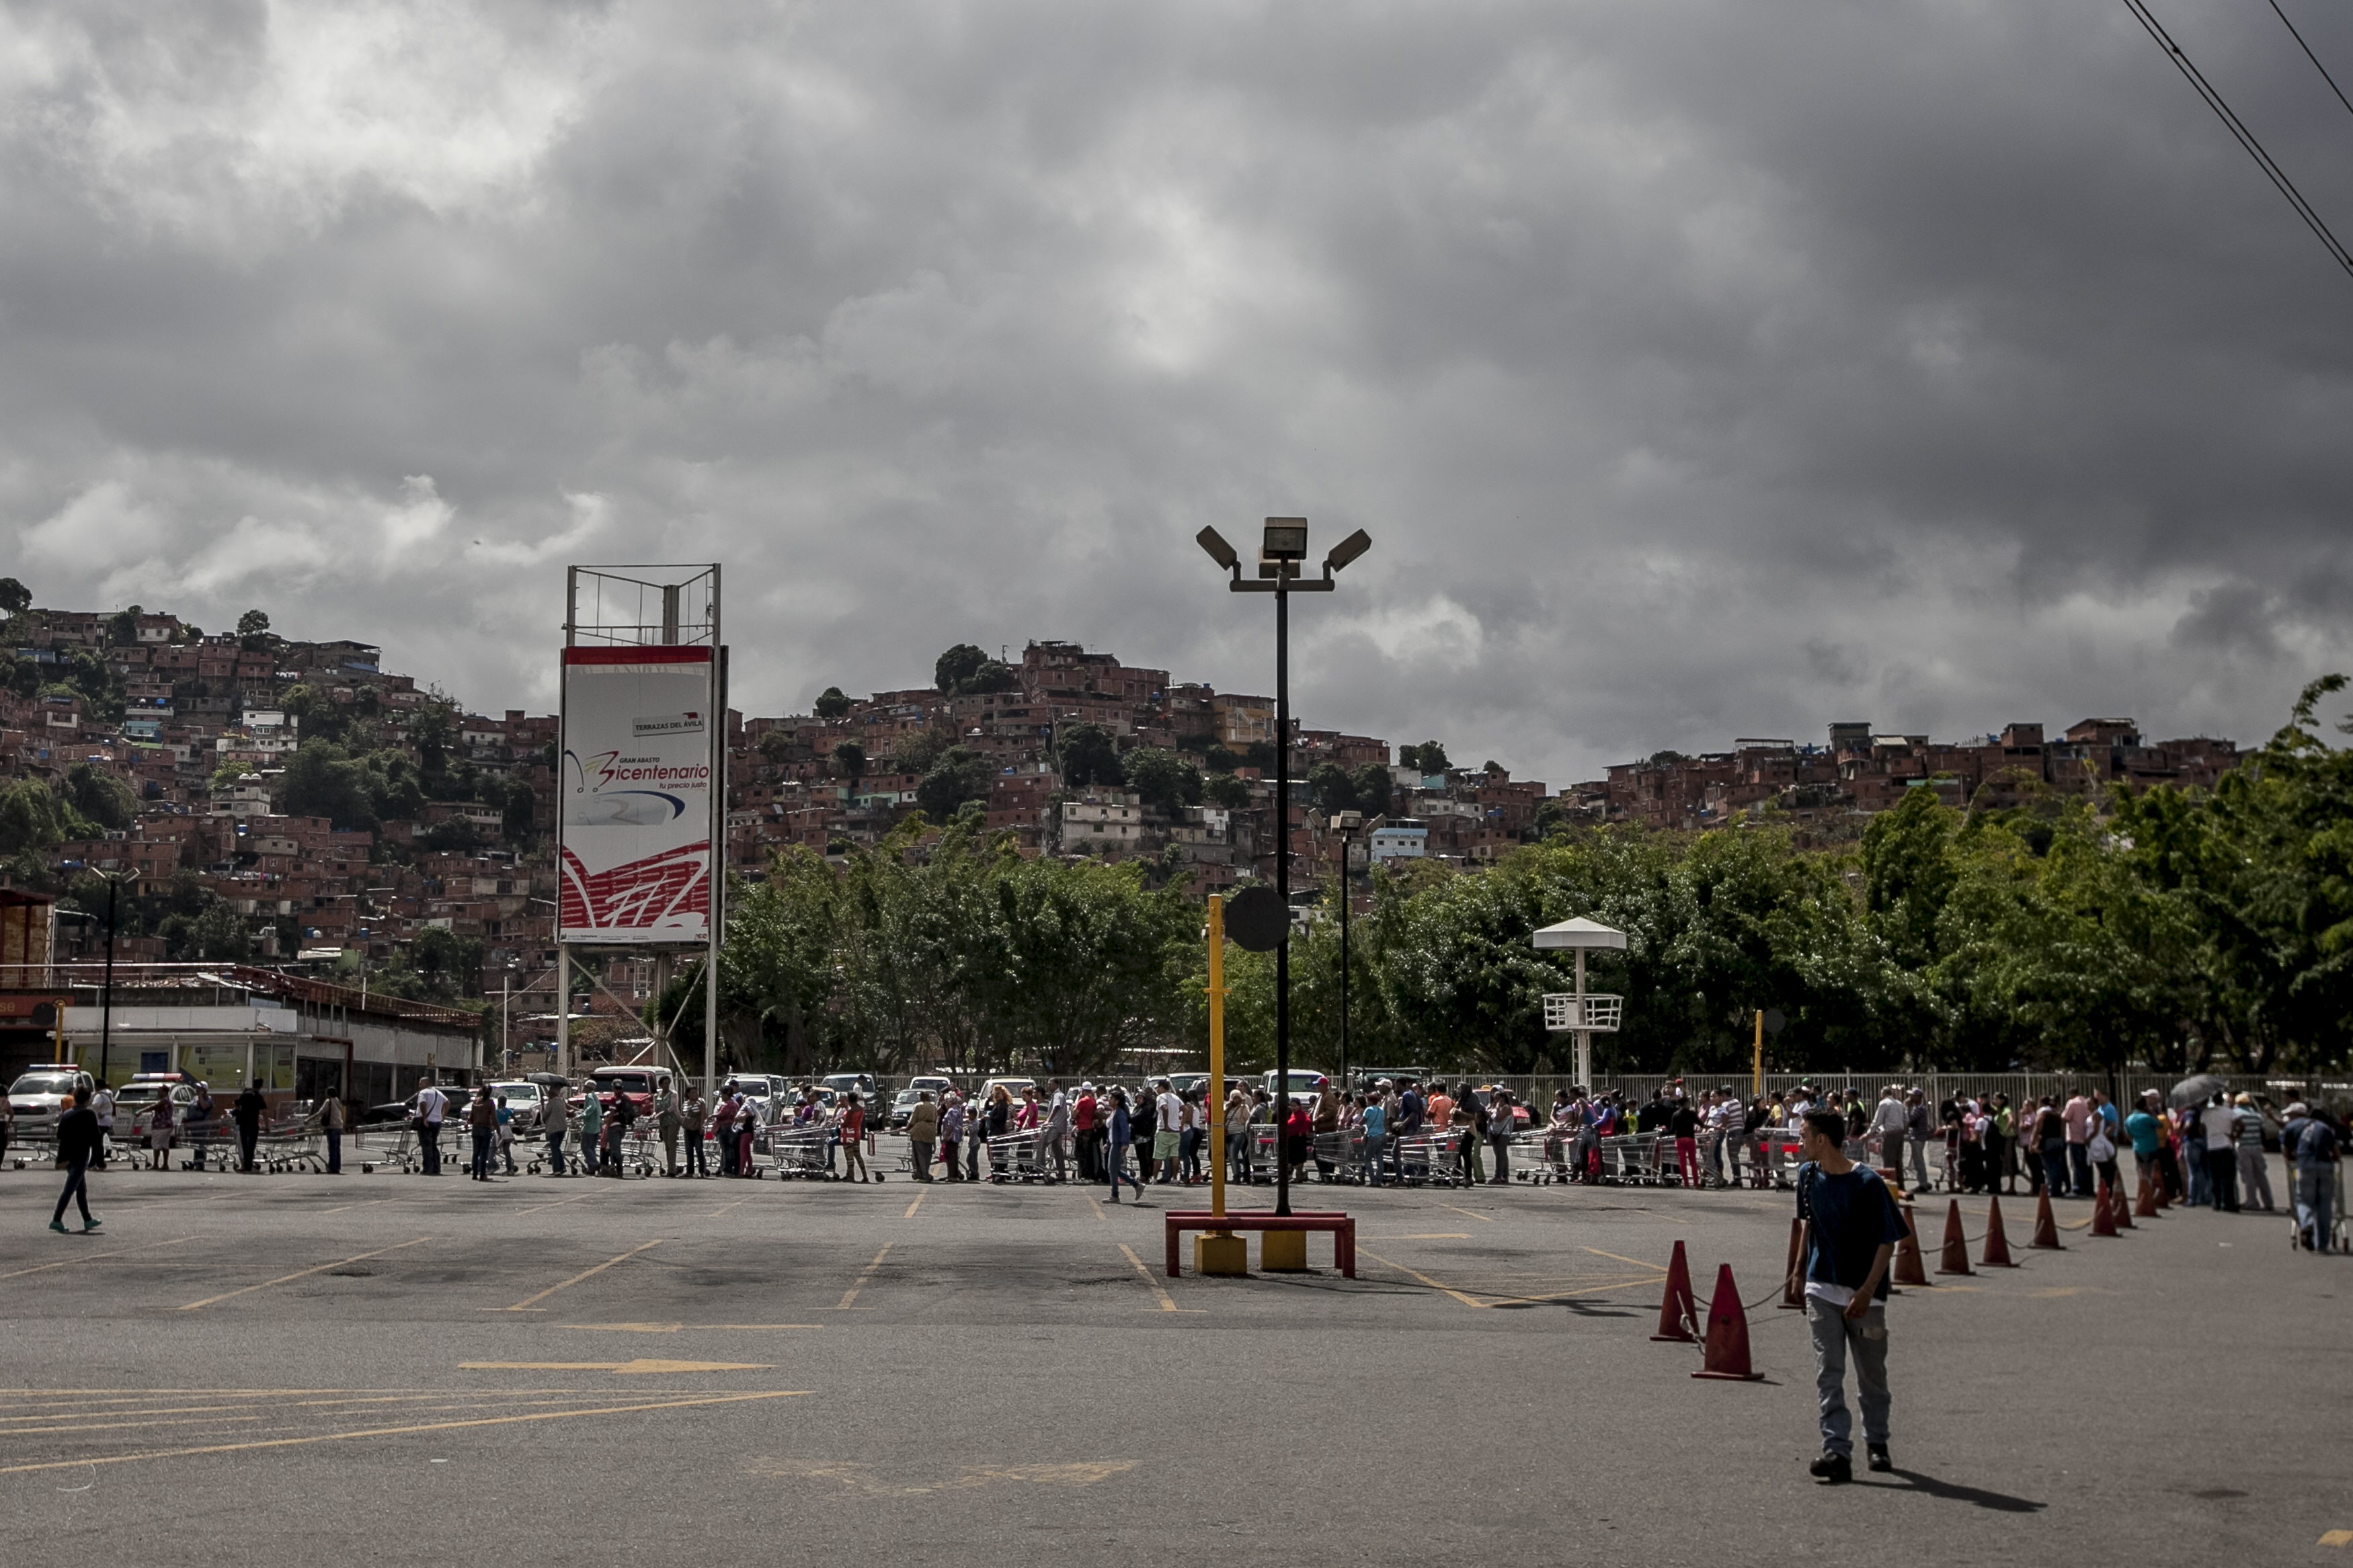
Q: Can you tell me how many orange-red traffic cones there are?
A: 11